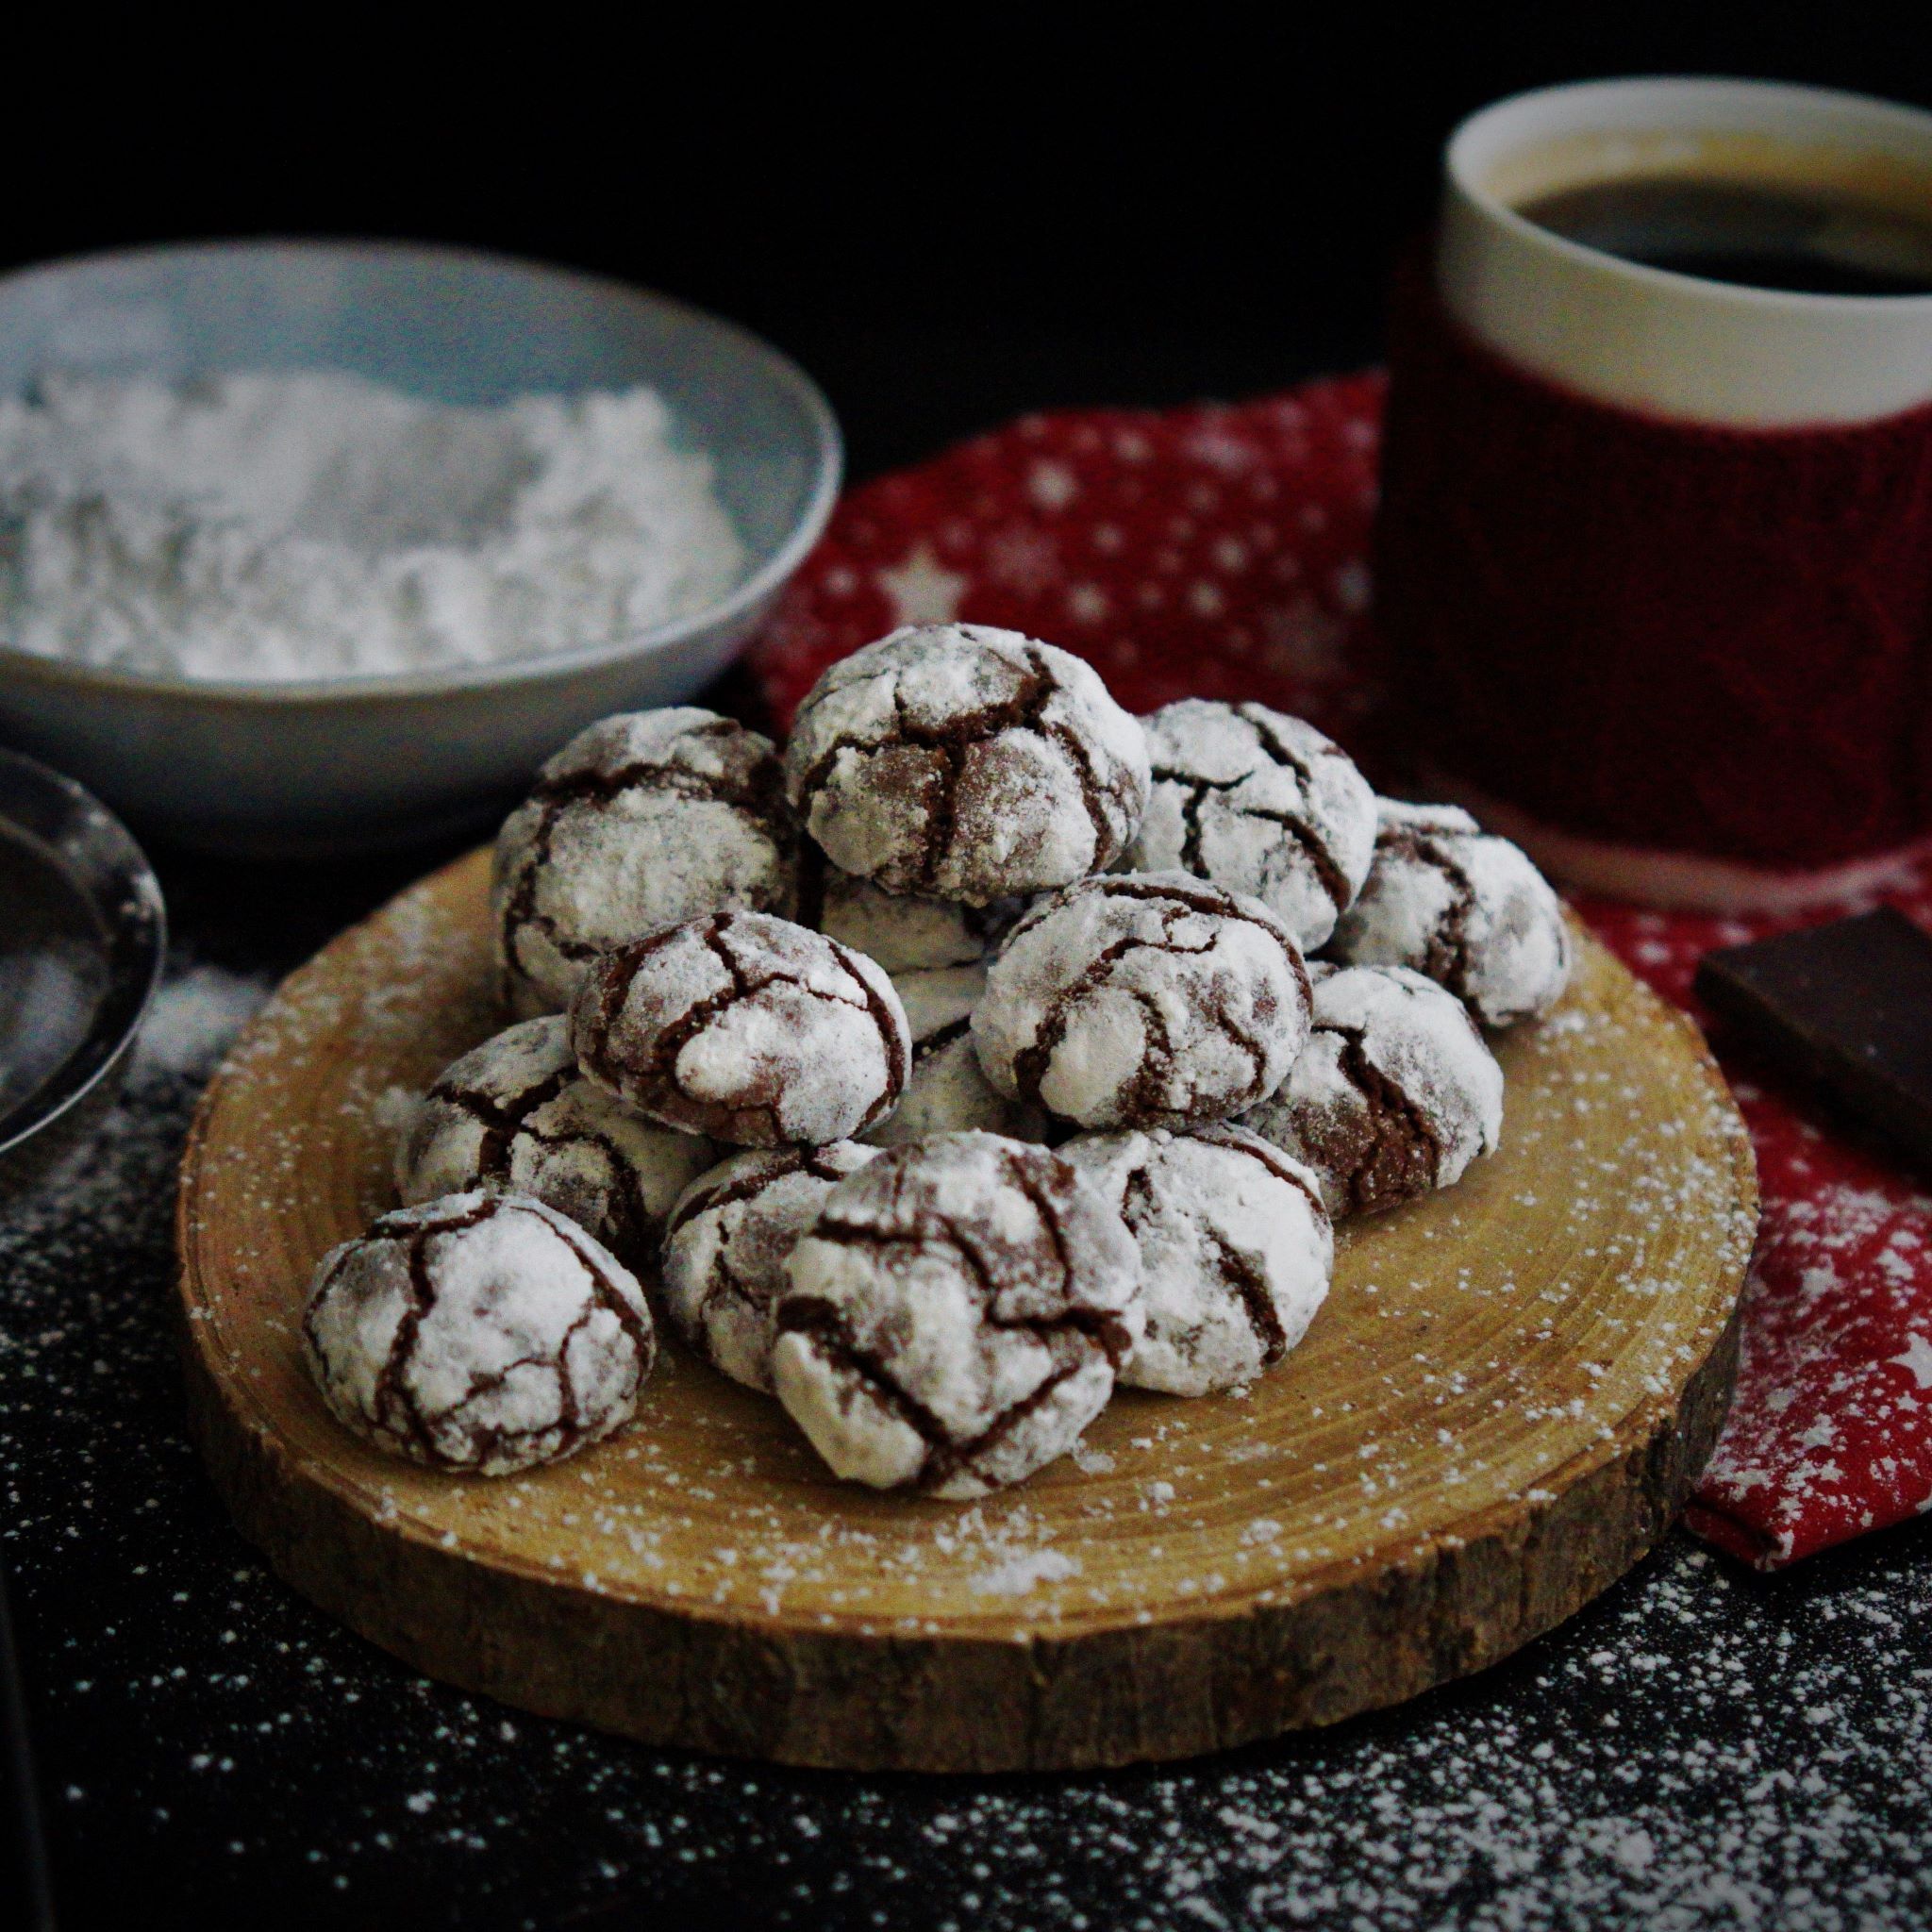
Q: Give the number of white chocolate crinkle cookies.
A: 13